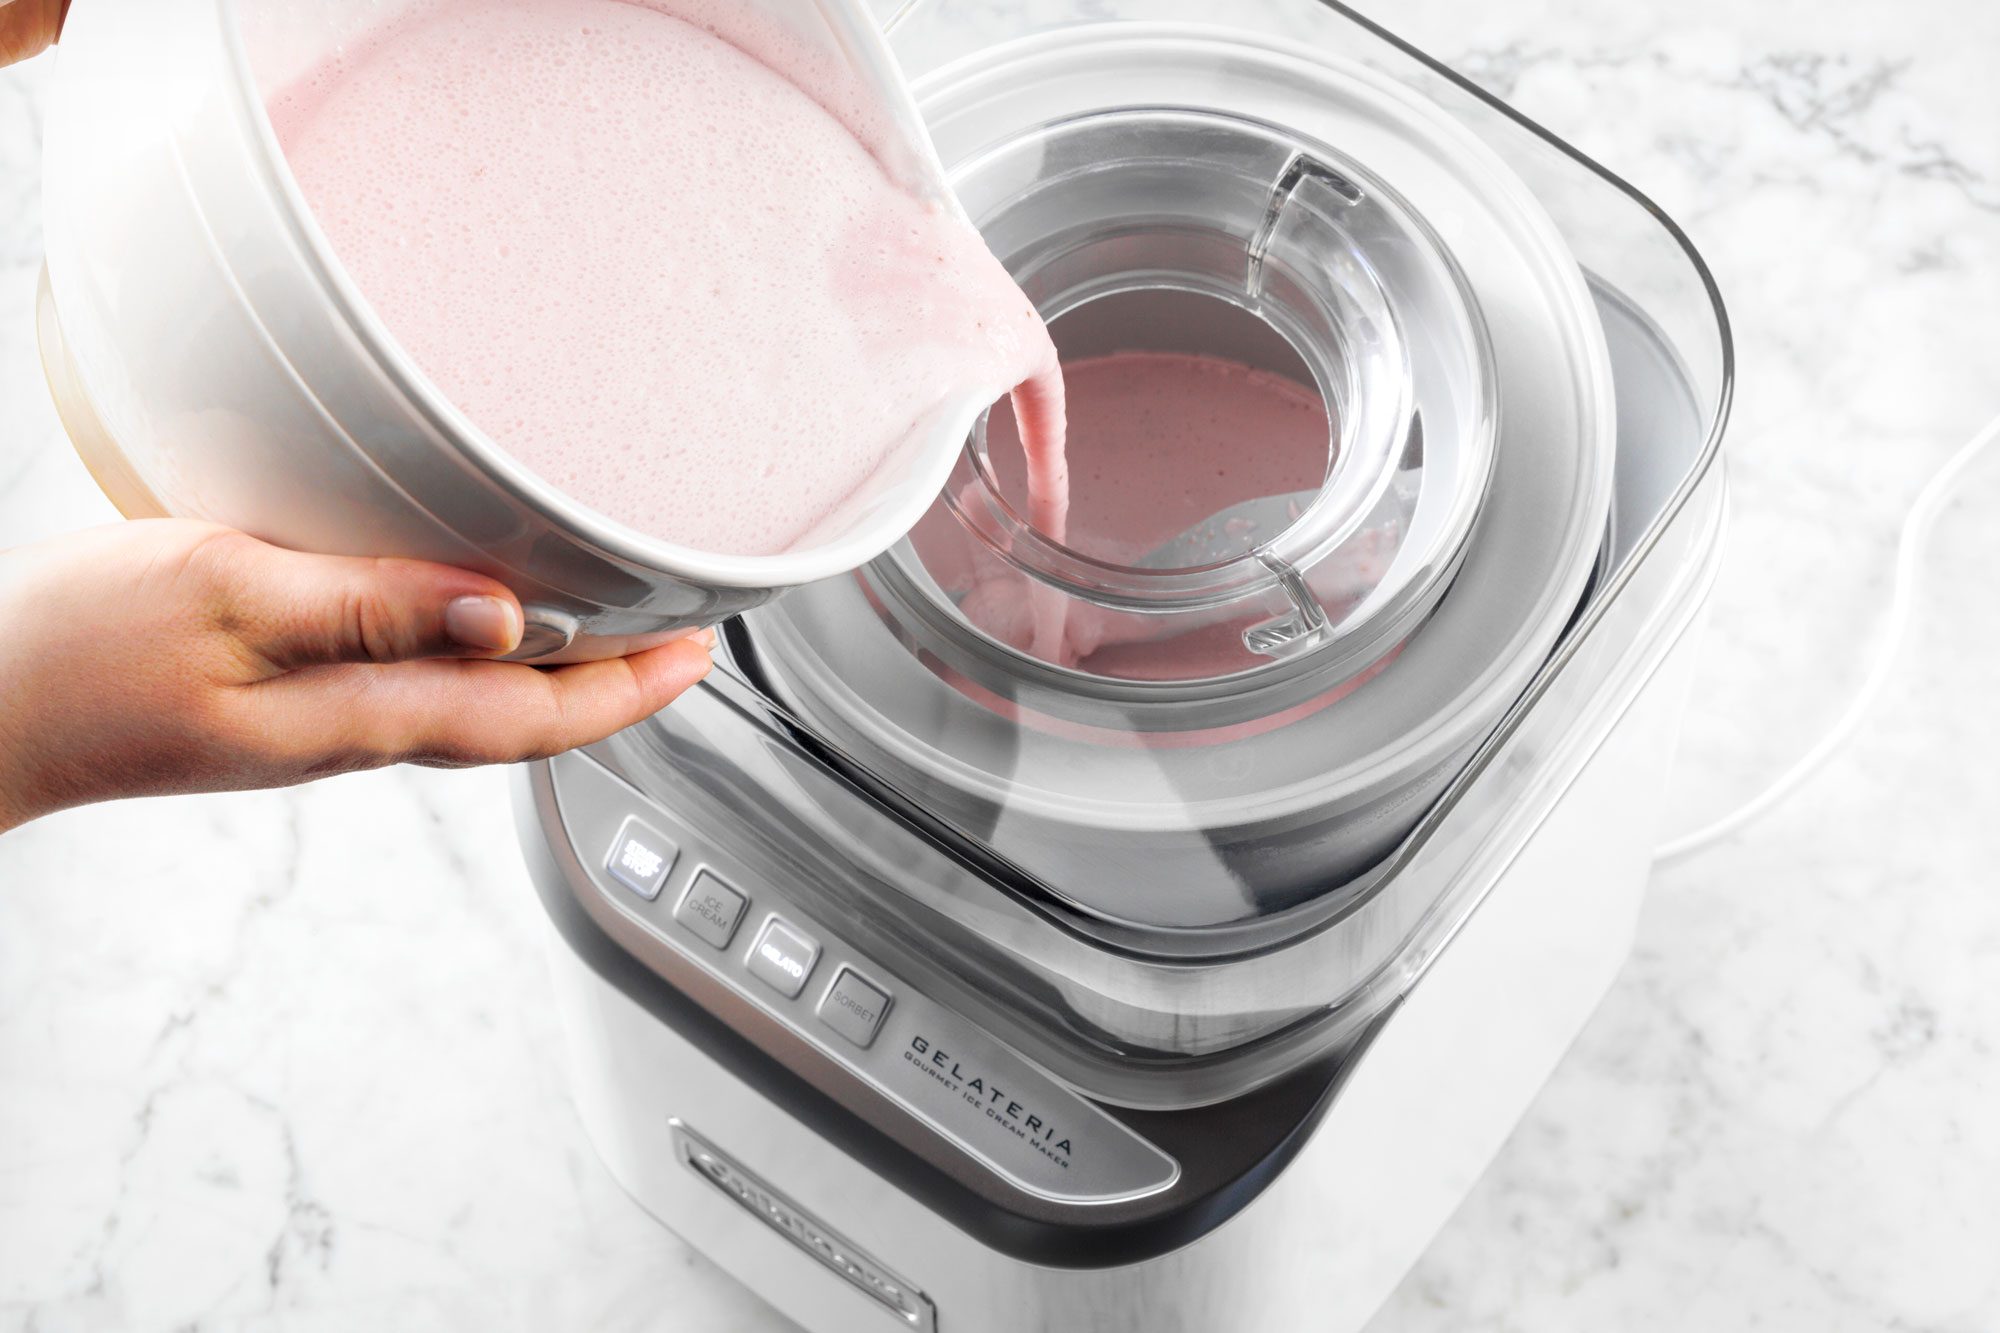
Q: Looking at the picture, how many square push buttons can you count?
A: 4